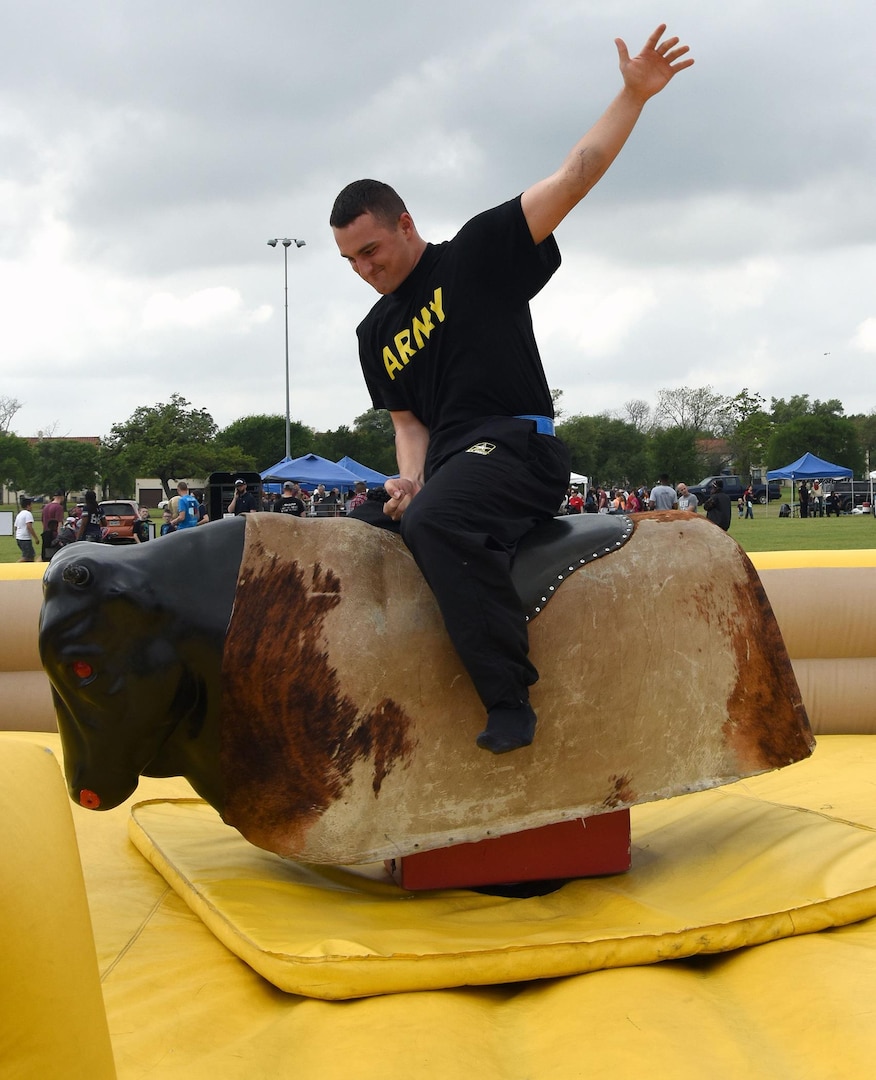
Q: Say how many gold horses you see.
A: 0